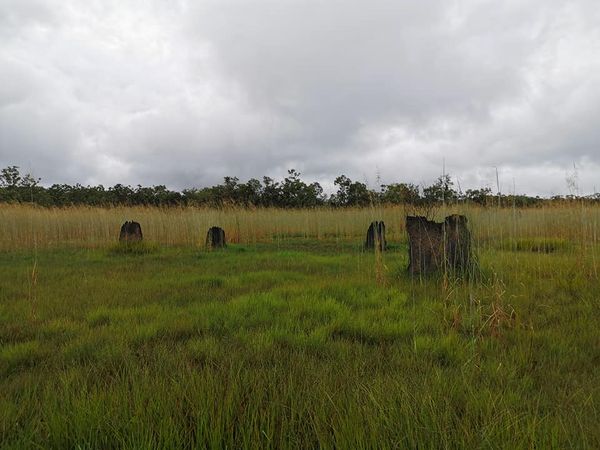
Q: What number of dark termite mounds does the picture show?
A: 4